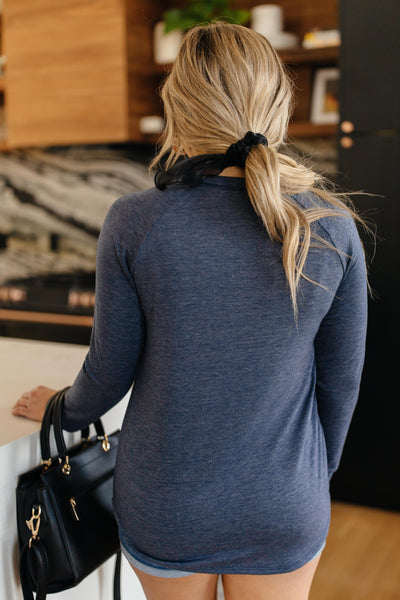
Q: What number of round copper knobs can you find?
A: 2